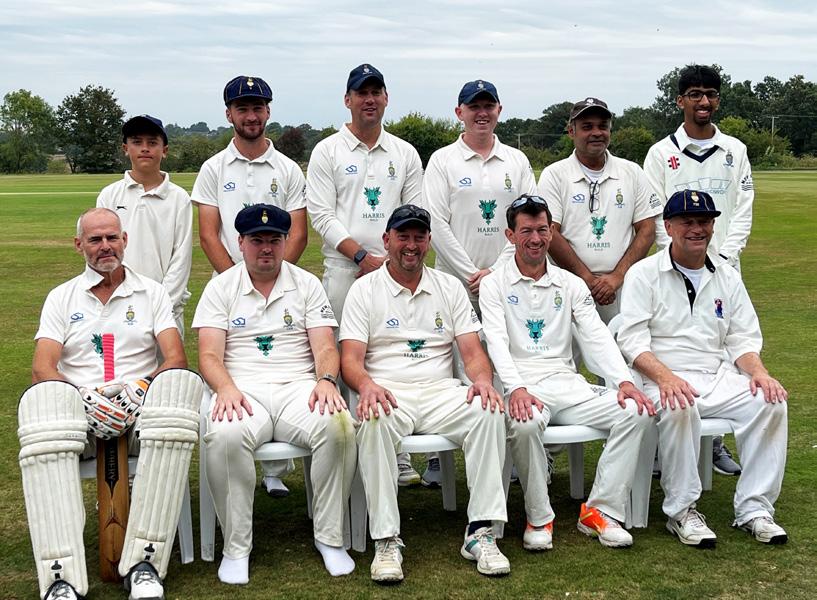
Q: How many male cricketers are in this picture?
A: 11